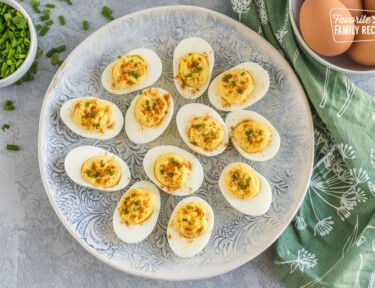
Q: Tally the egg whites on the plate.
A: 12